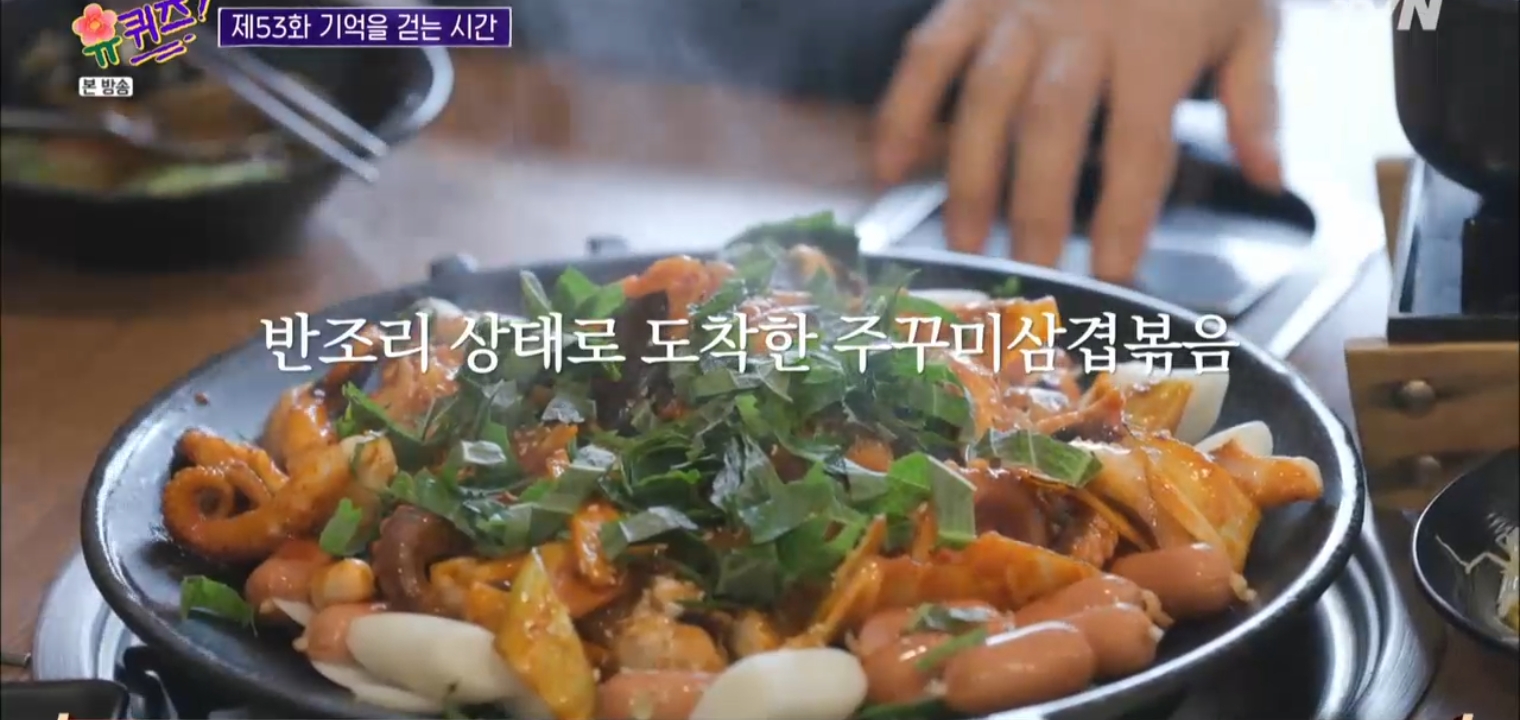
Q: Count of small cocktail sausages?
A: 9